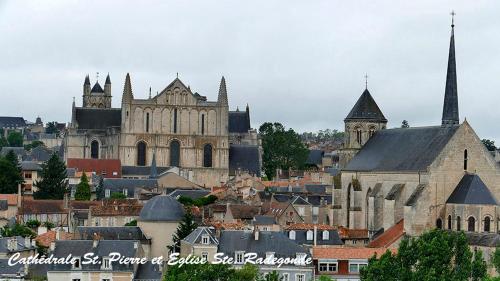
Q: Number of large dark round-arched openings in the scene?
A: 4